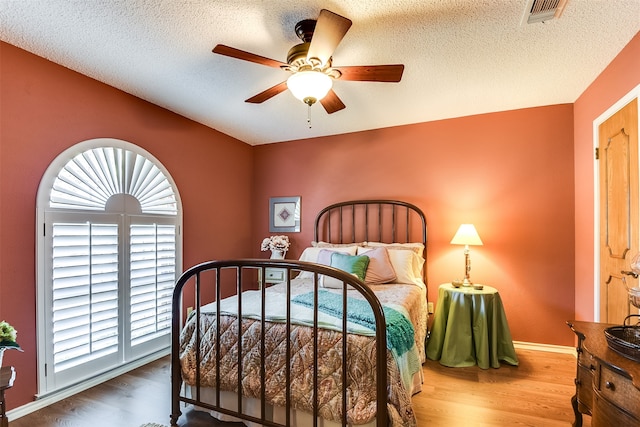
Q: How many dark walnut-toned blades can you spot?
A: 4